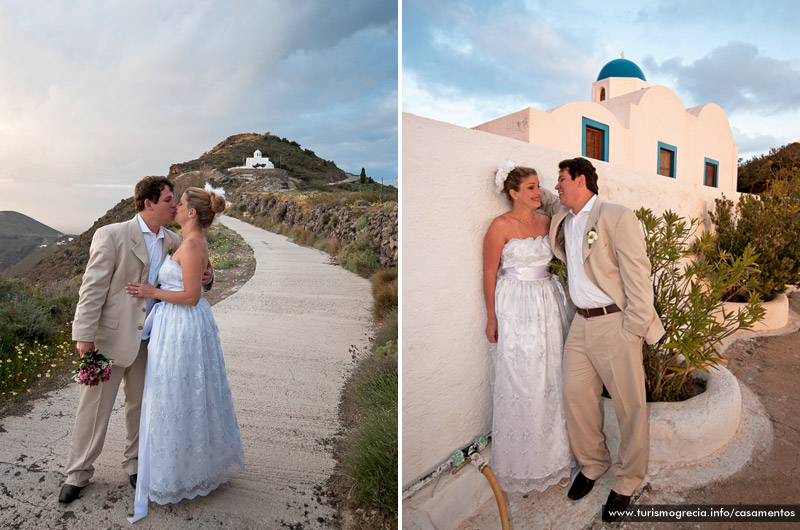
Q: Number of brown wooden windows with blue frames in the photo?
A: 3